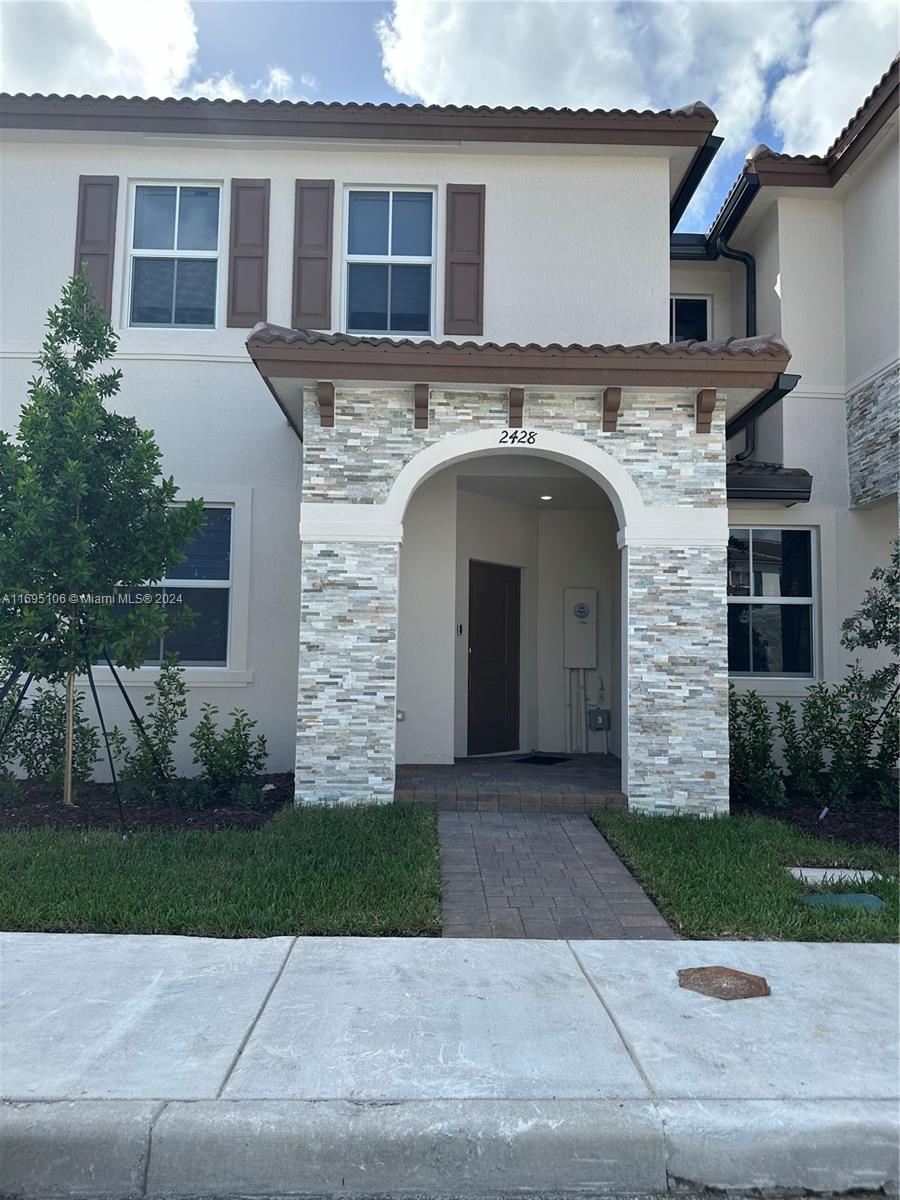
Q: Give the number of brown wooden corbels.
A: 5